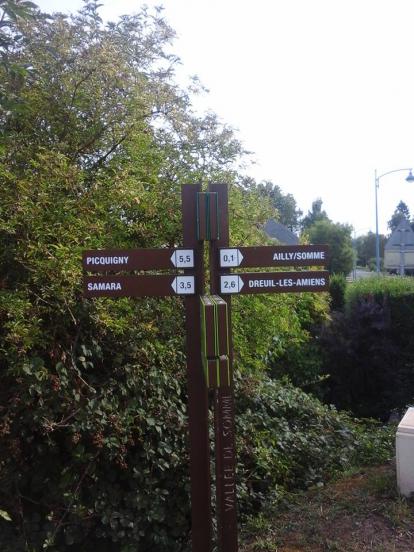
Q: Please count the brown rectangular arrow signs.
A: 4